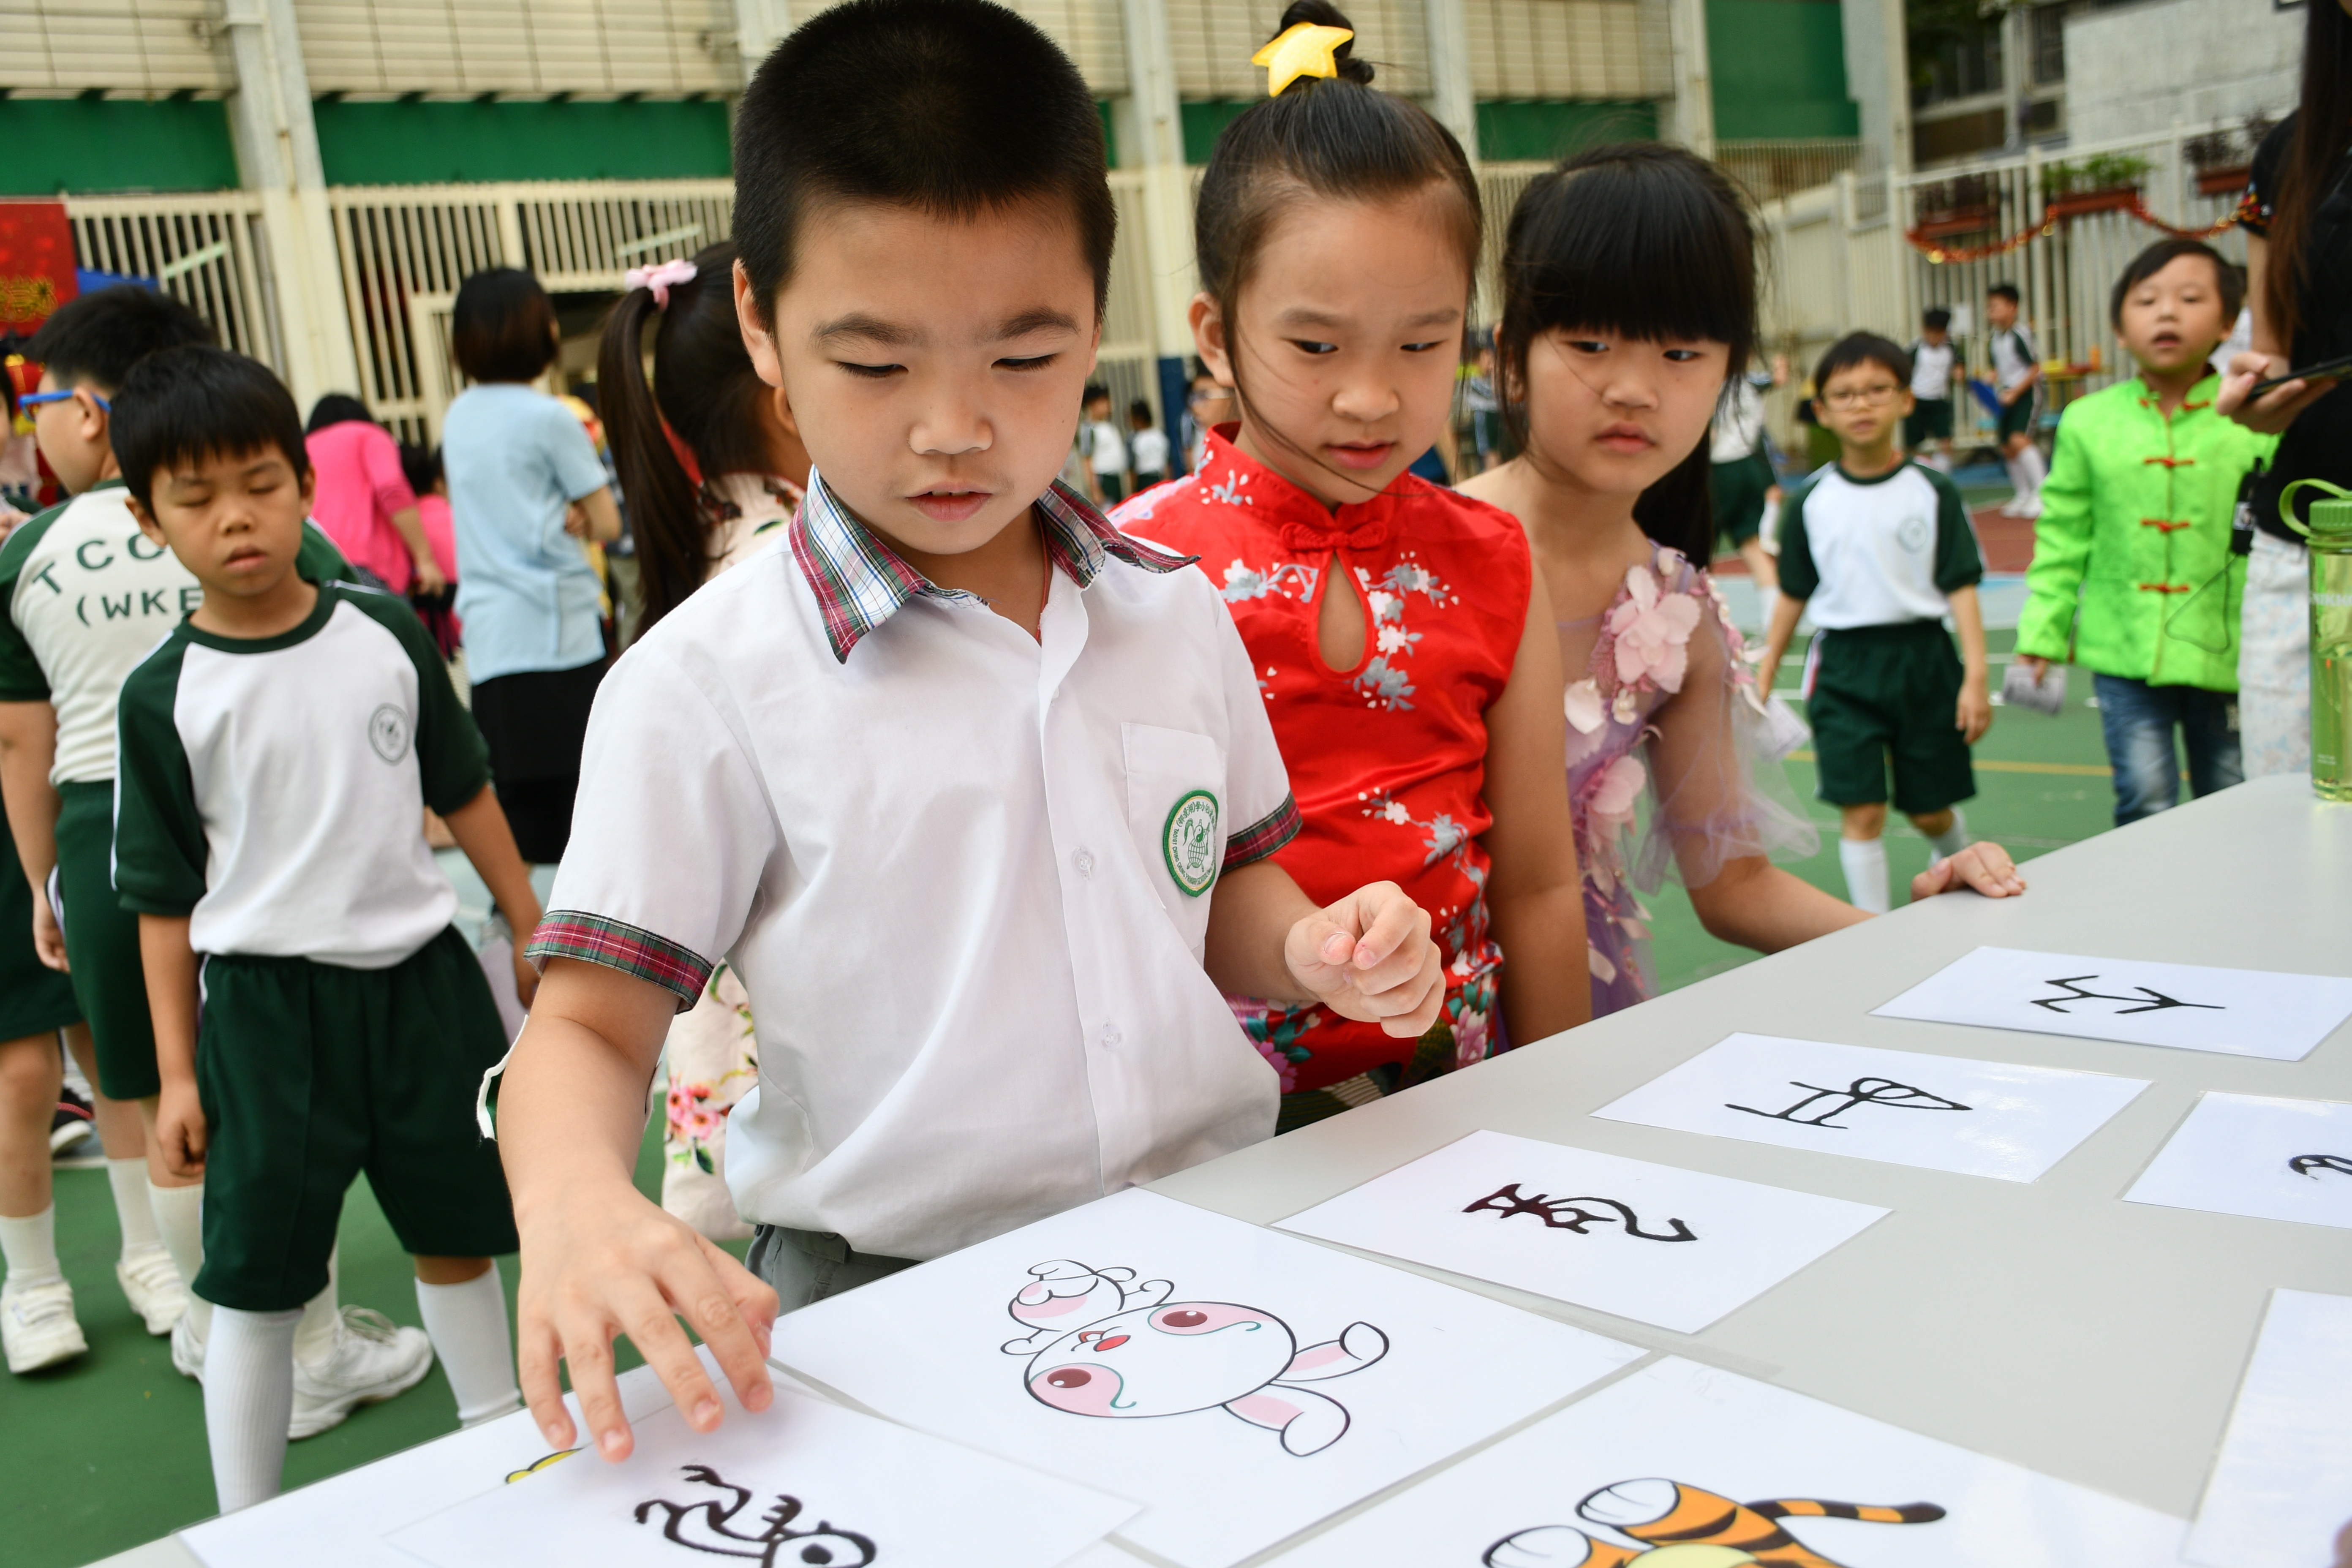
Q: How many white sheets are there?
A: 9